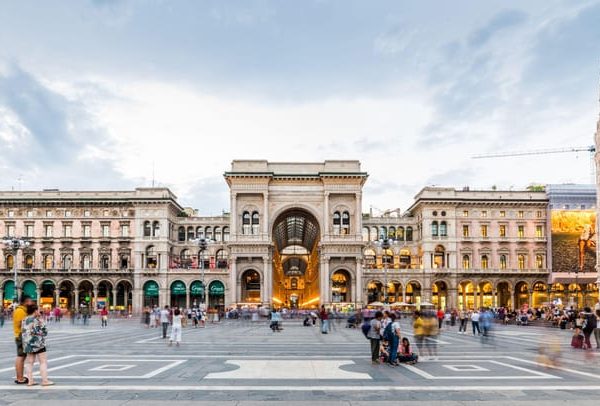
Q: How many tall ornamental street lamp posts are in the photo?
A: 3